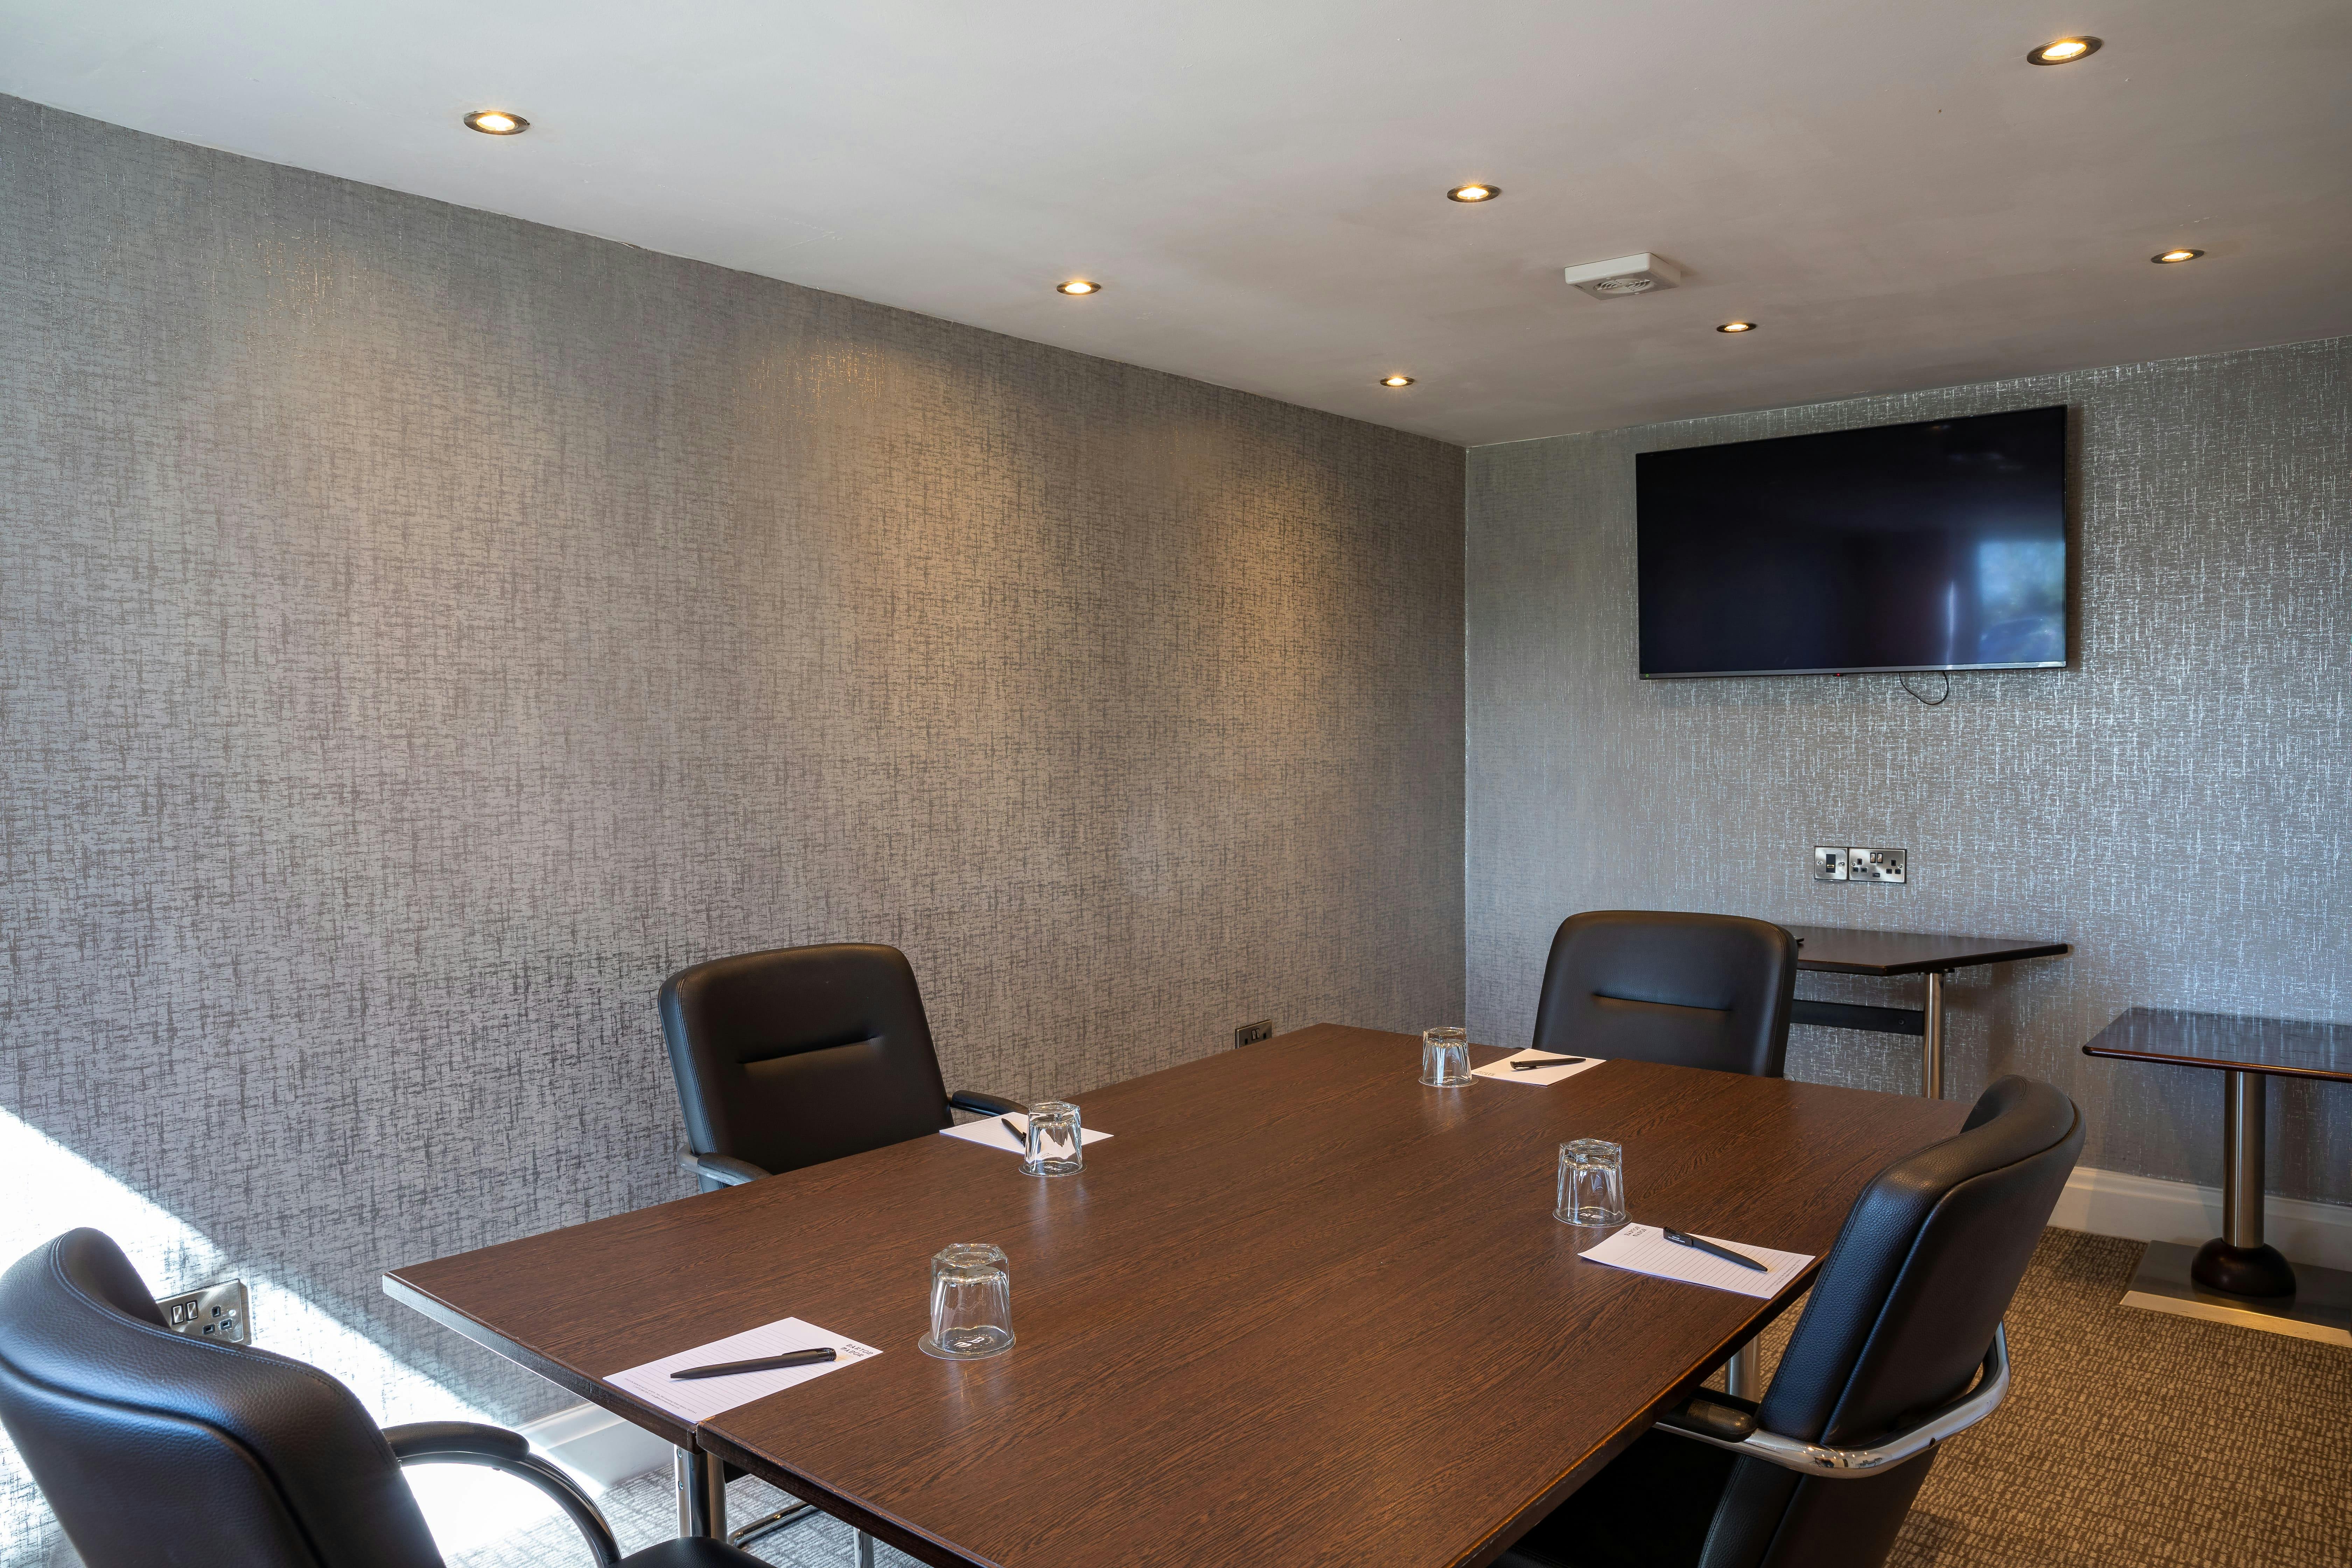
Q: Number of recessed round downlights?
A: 7